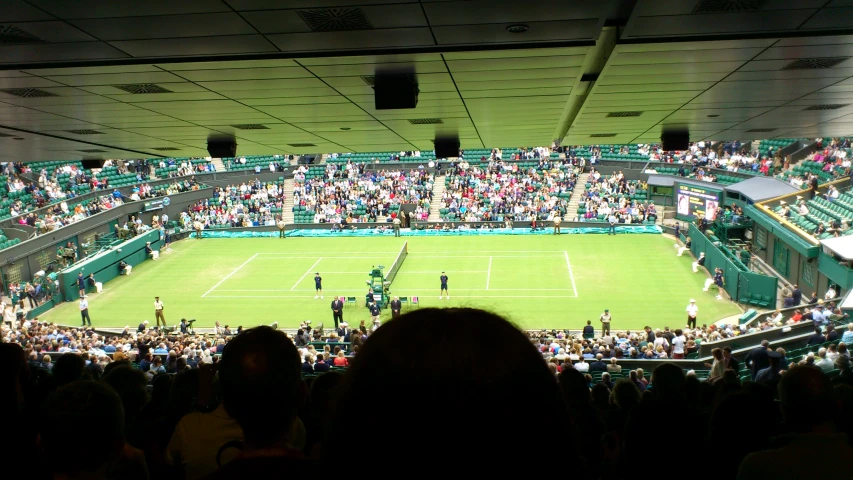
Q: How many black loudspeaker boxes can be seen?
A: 5